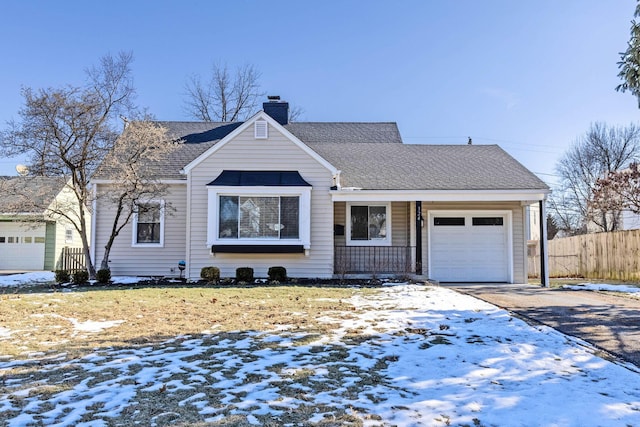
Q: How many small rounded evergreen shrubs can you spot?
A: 6